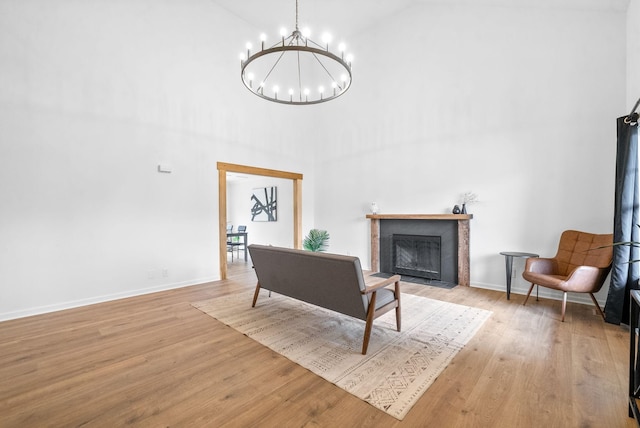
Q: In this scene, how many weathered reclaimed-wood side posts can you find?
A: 2